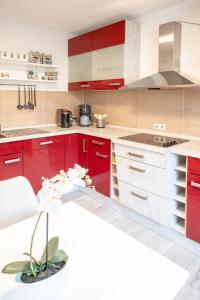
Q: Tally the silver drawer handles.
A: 11